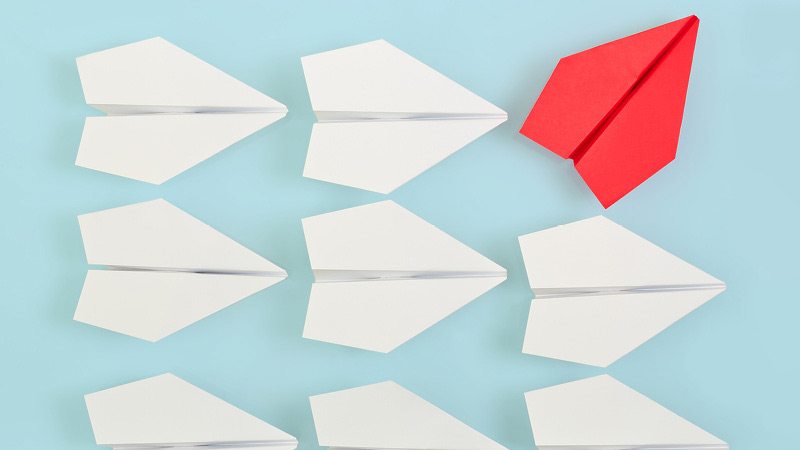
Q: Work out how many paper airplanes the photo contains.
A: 9